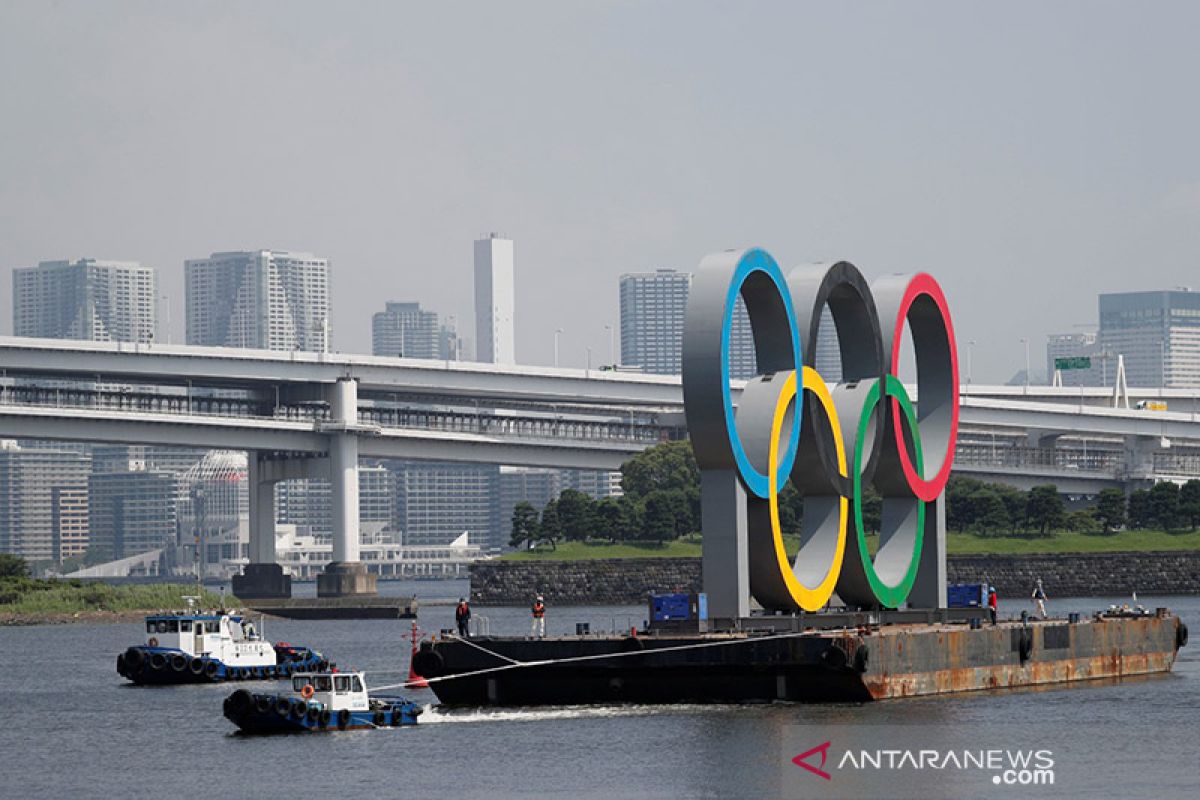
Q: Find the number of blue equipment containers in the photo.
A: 2